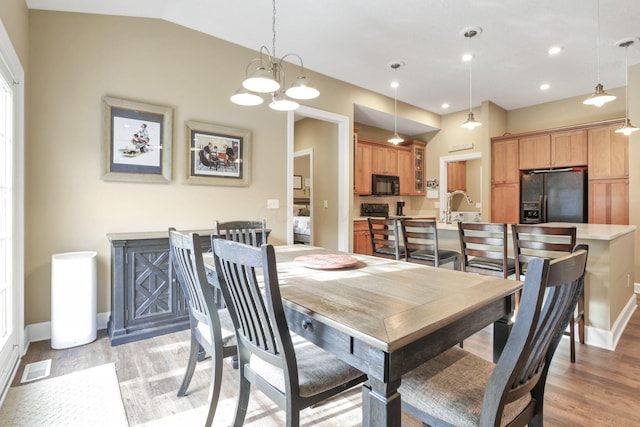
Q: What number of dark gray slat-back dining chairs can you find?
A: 4